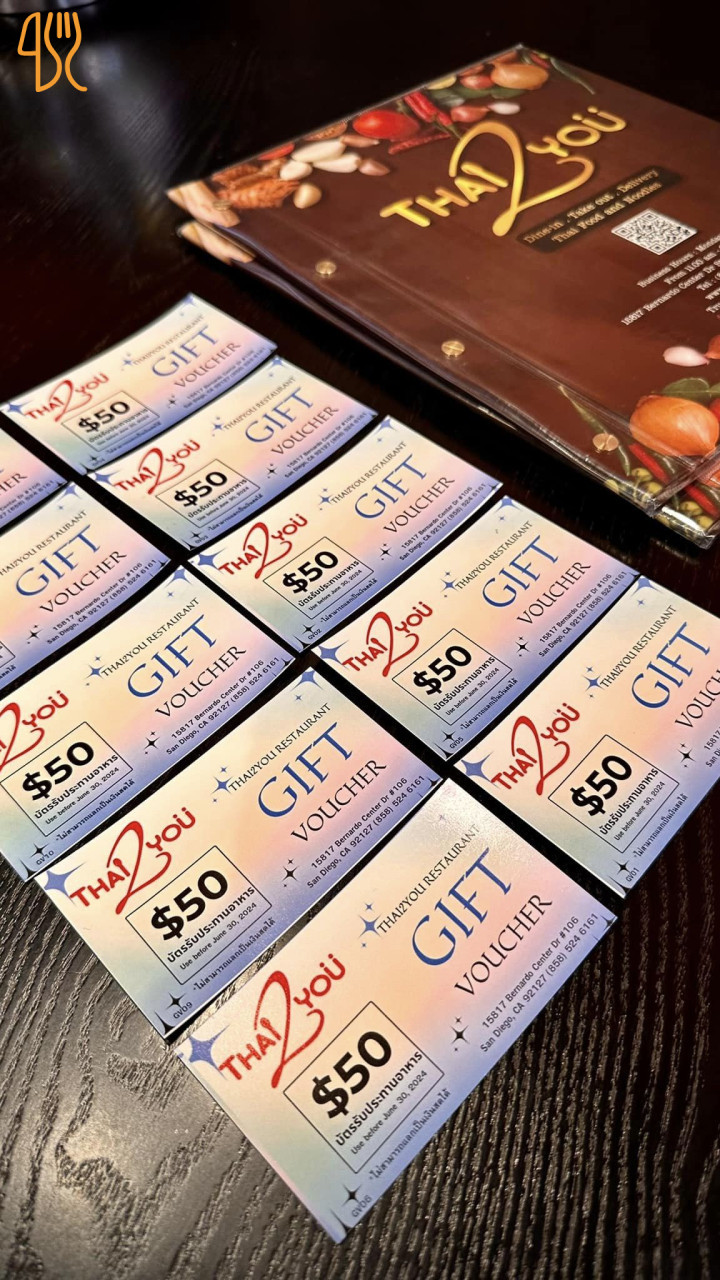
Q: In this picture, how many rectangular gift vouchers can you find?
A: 10